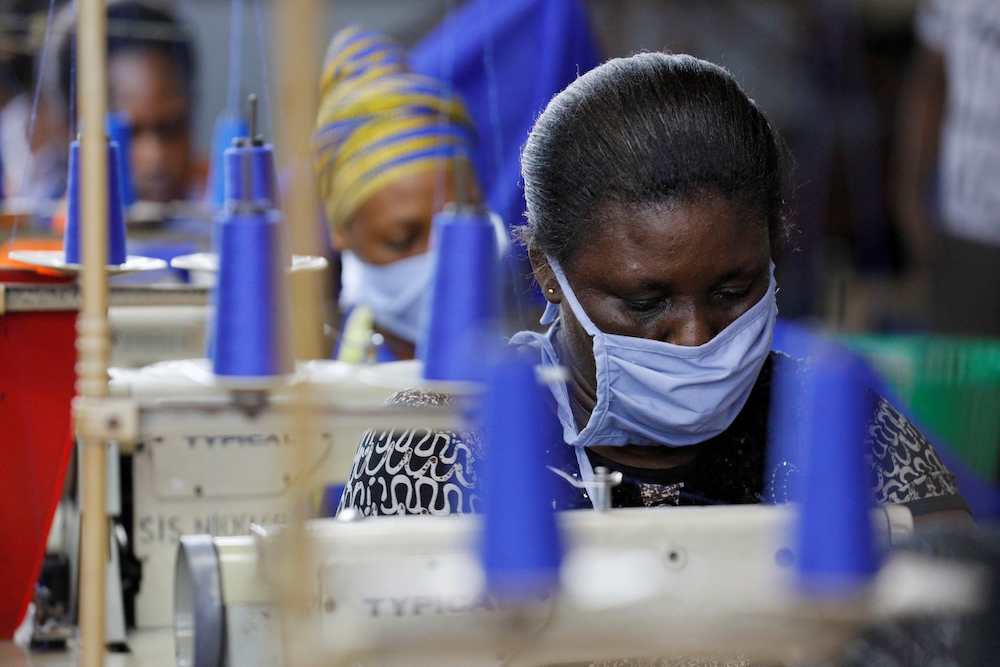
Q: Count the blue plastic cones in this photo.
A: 8